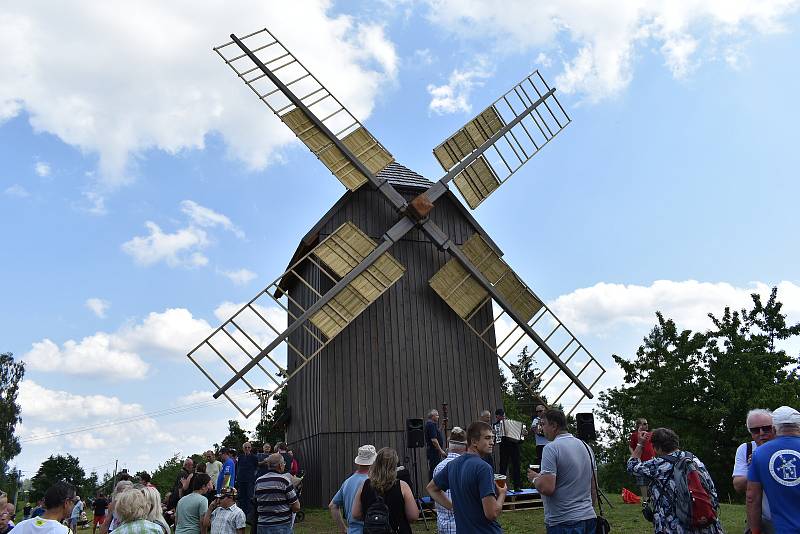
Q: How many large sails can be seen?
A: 4